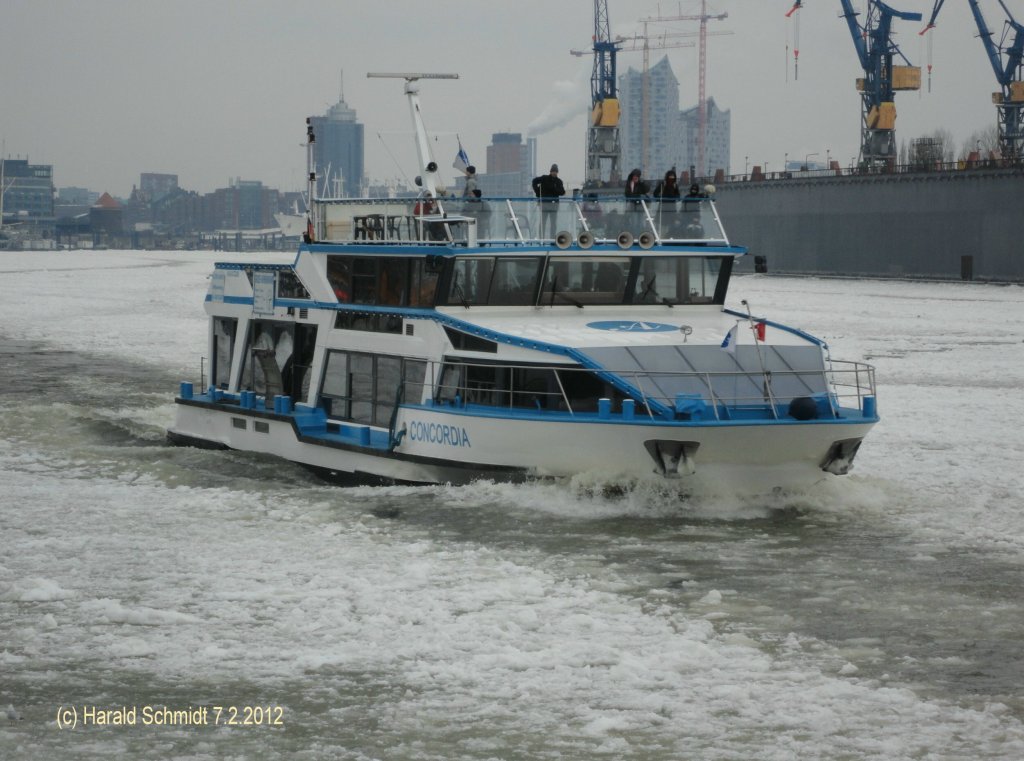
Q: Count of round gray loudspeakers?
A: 4